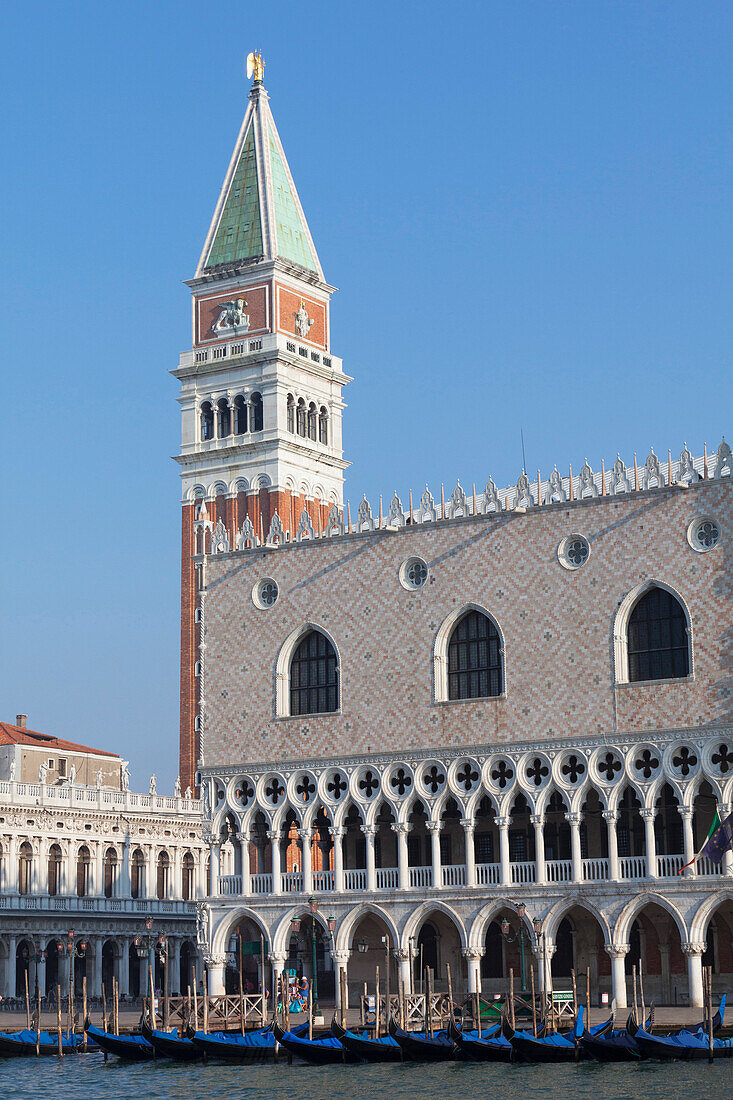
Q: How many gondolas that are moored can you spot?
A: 11